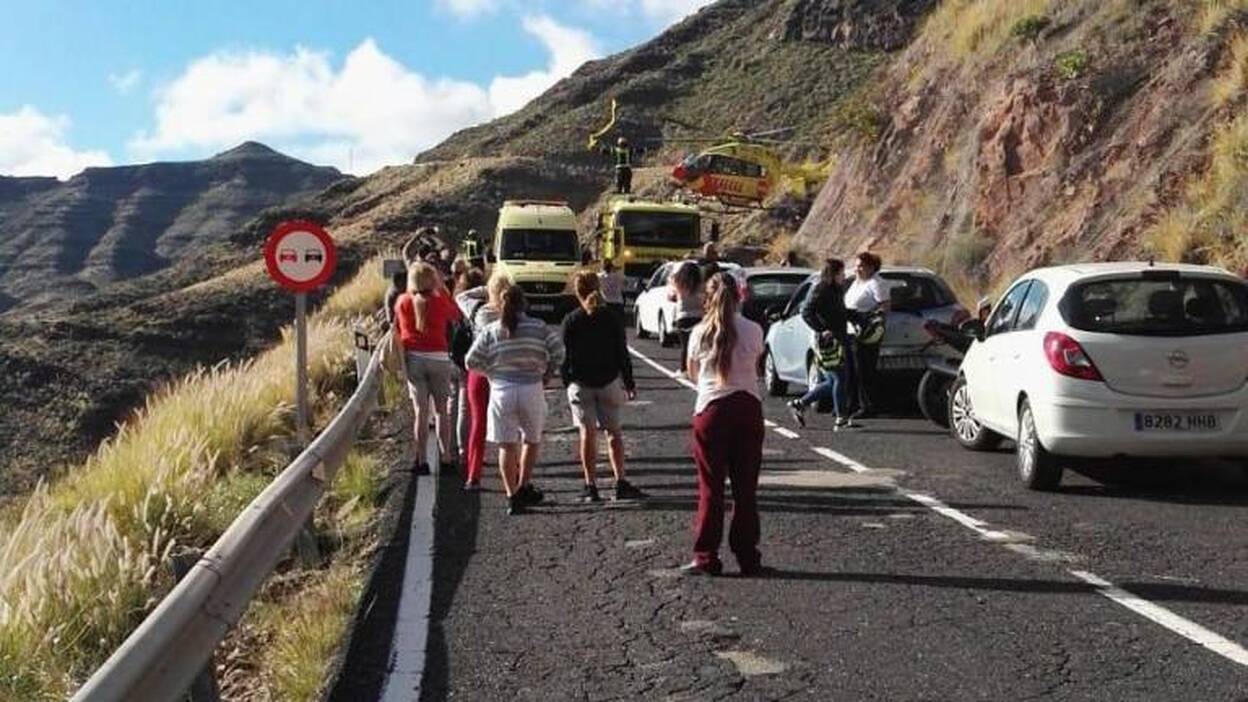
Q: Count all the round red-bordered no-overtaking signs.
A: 1